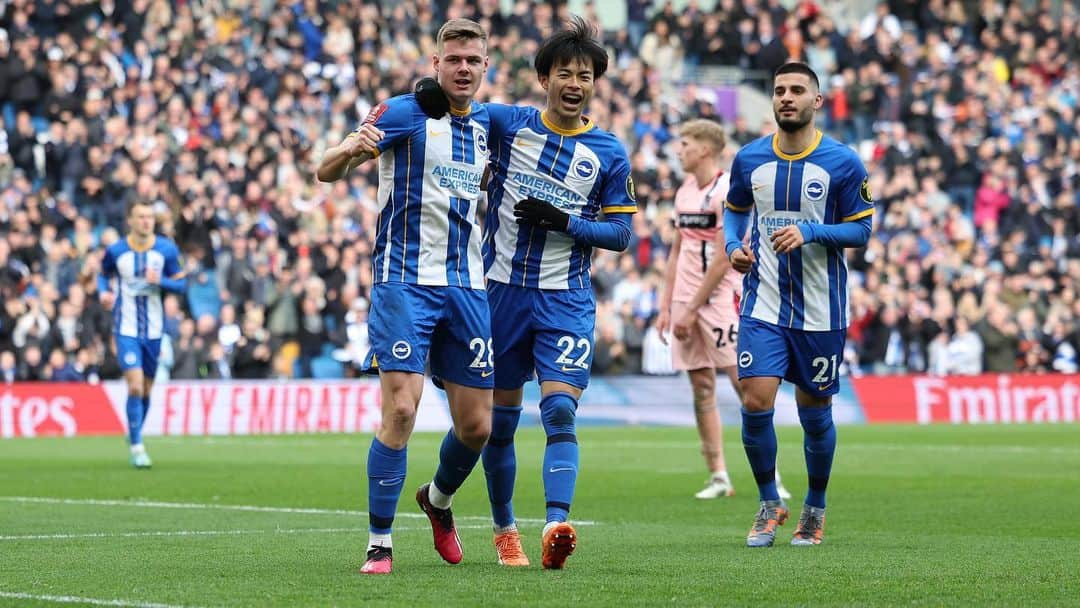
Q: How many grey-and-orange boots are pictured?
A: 2